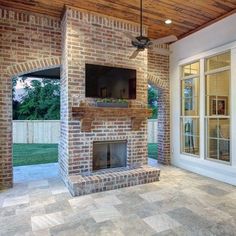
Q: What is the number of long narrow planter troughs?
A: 1